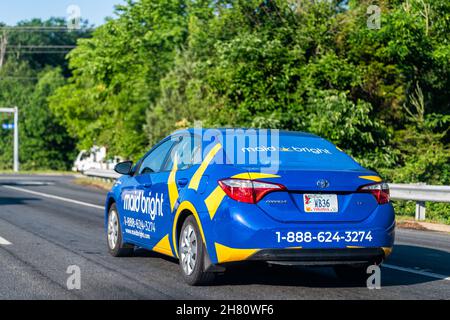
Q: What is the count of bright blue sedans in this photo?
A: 1